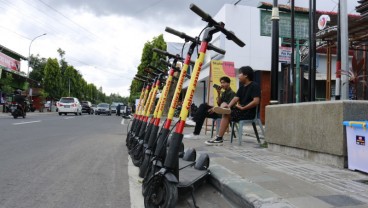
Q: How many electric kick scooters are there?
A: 8